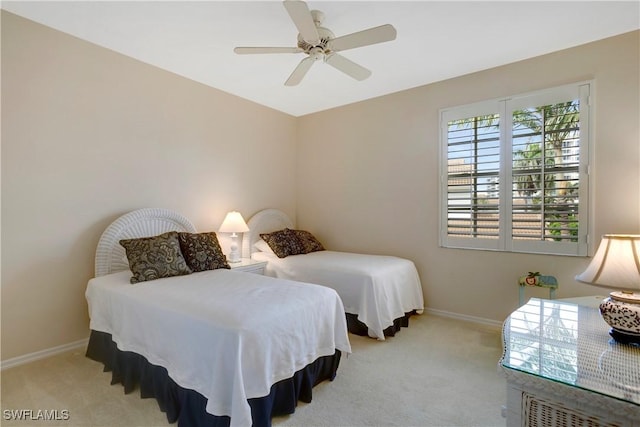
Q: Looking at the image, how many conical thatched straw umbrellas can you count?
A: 0